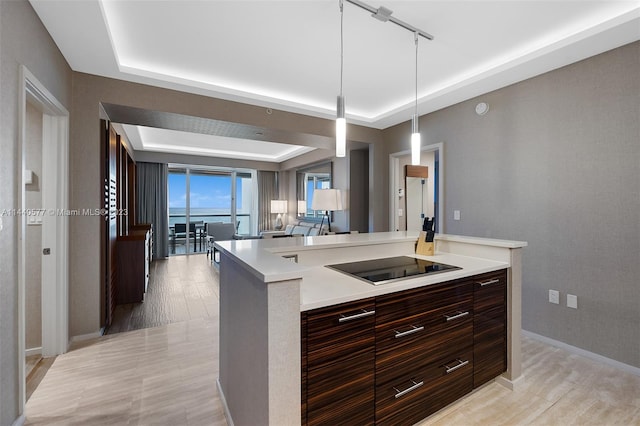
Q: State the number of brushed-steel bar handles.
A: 6